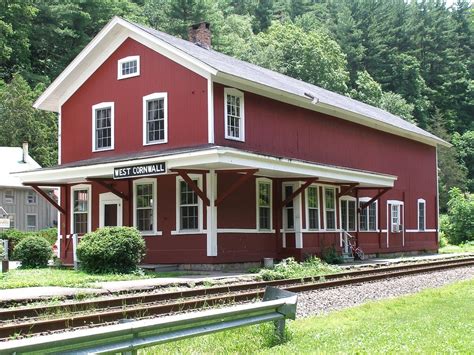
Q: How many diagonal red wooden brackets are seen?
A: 7